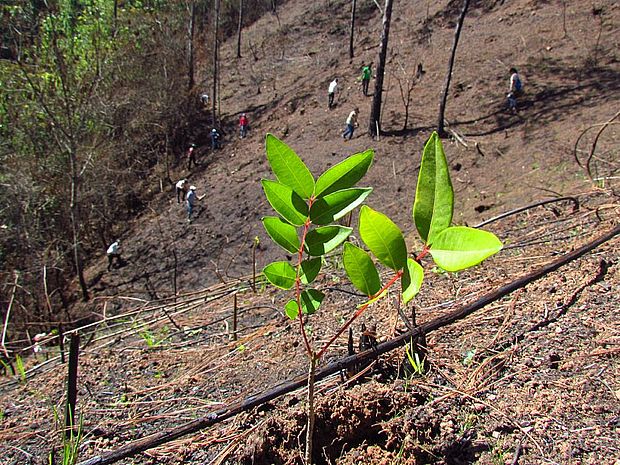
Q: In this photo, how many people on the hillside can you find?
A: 11